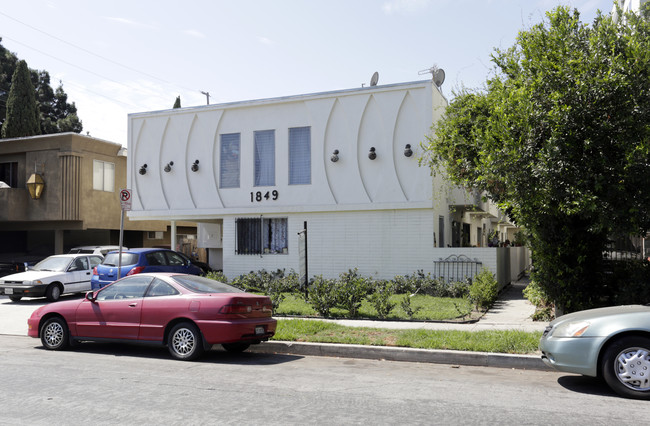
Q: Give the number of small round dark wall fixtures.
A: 6